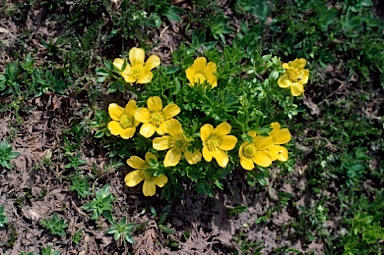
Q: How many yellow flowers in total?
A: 10